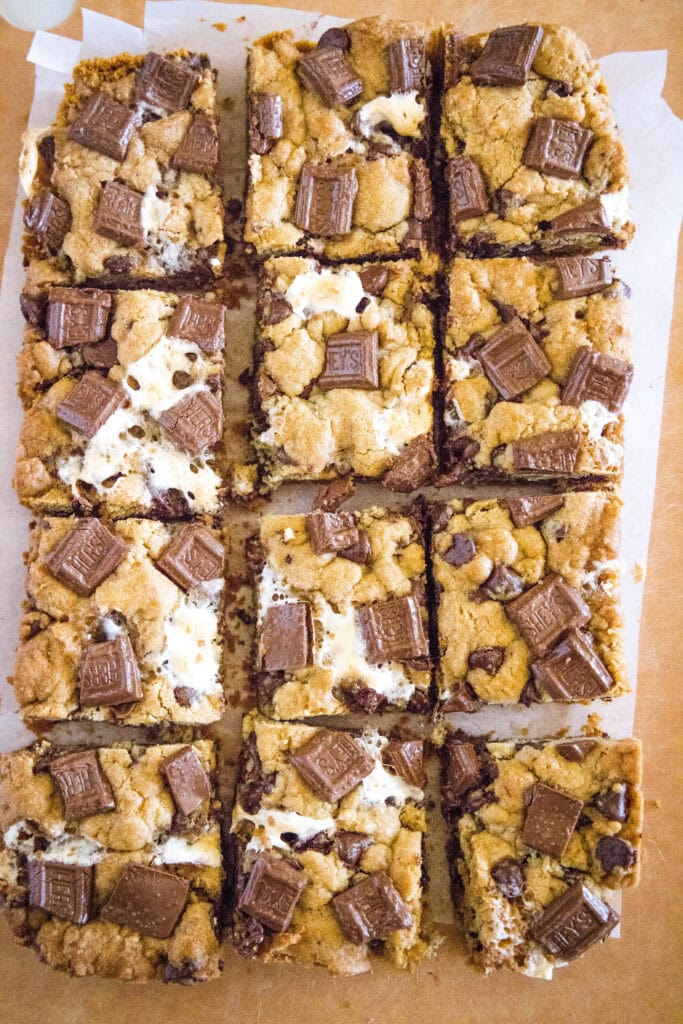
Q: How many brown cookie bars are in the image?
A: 12